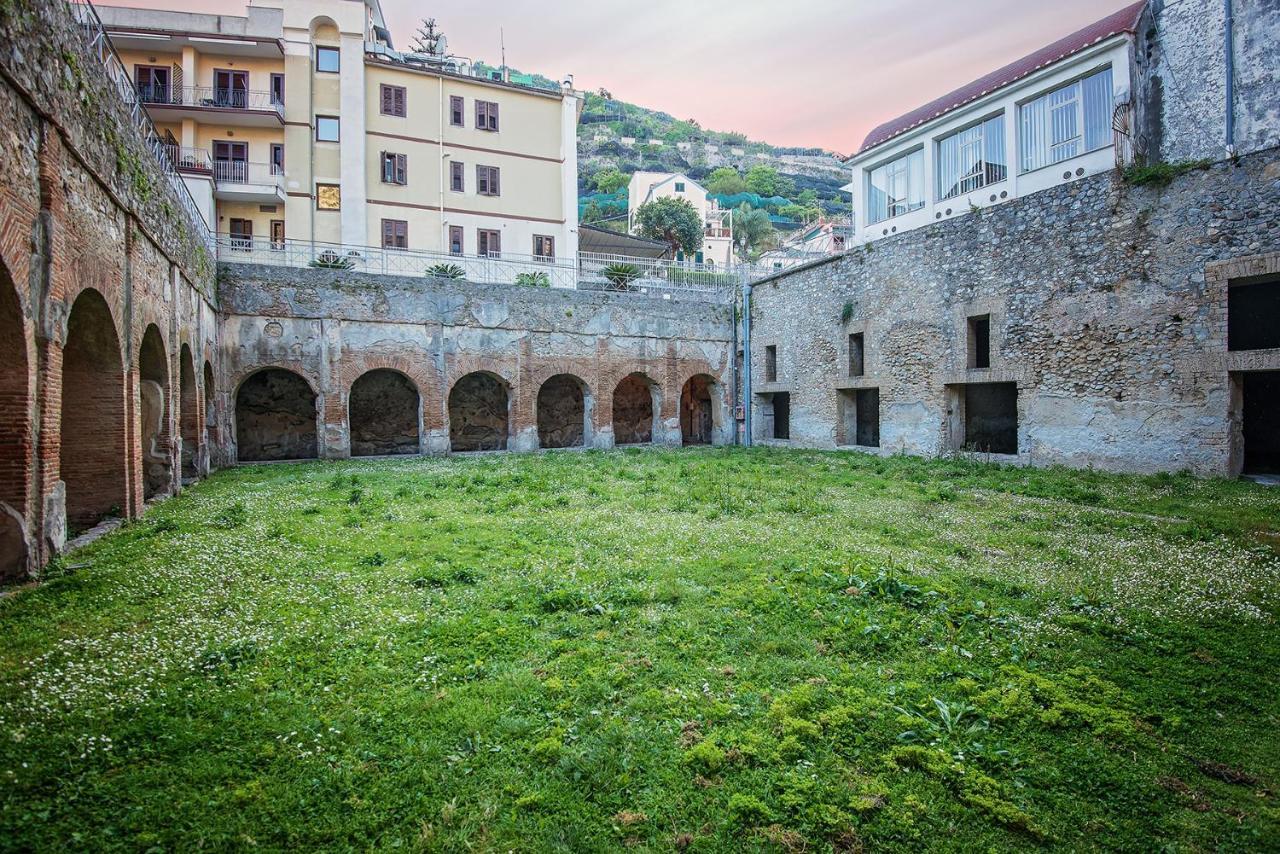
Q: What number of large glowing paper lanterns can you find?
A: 0